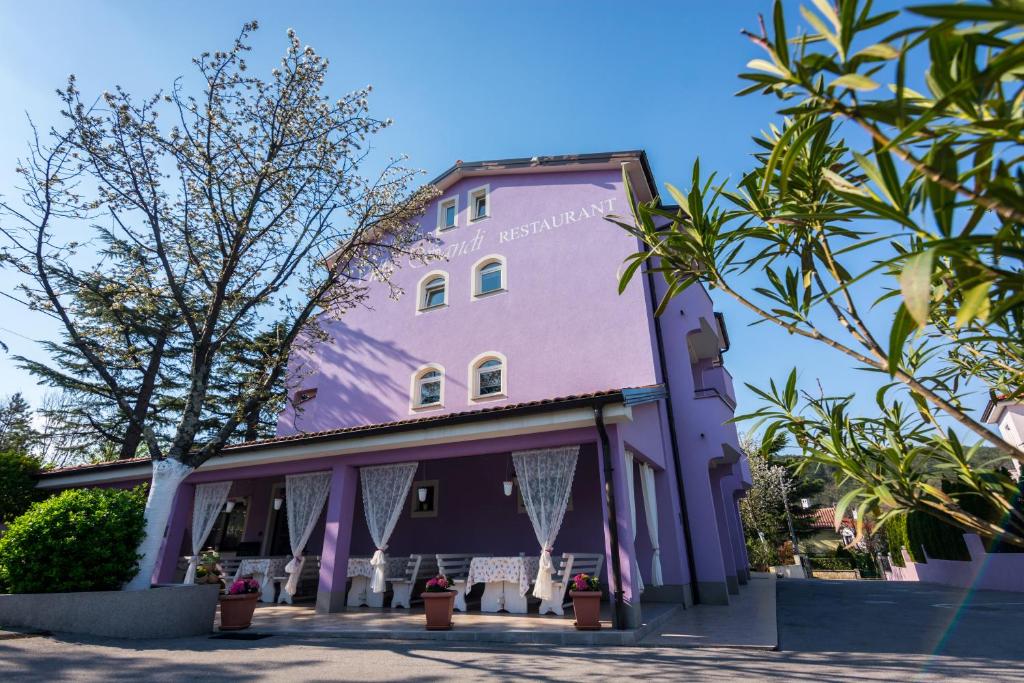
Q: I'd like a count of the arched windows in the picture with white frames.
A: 4